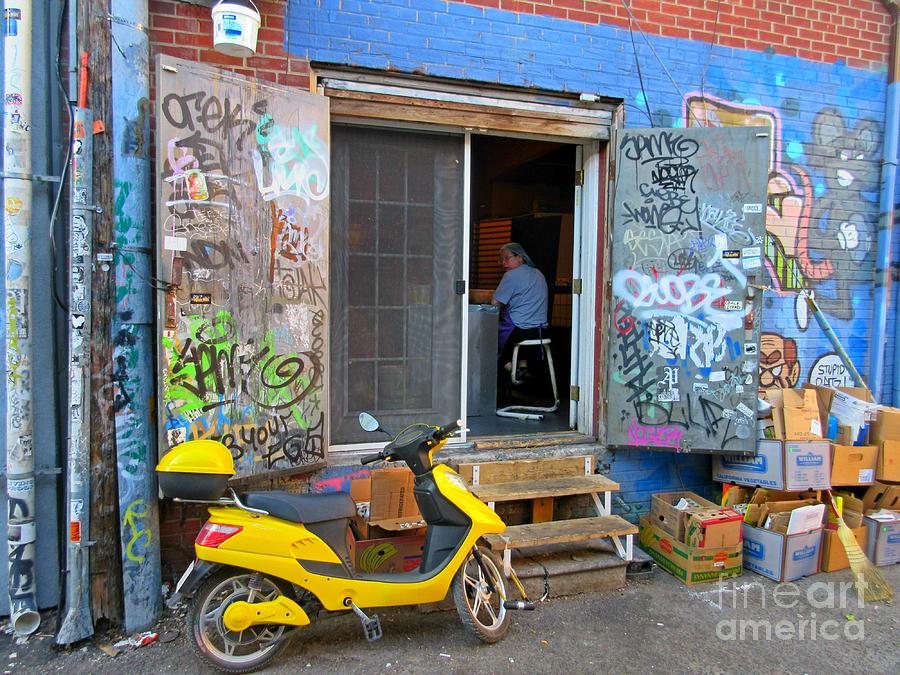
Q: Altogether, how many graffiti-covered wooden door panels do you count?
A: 2